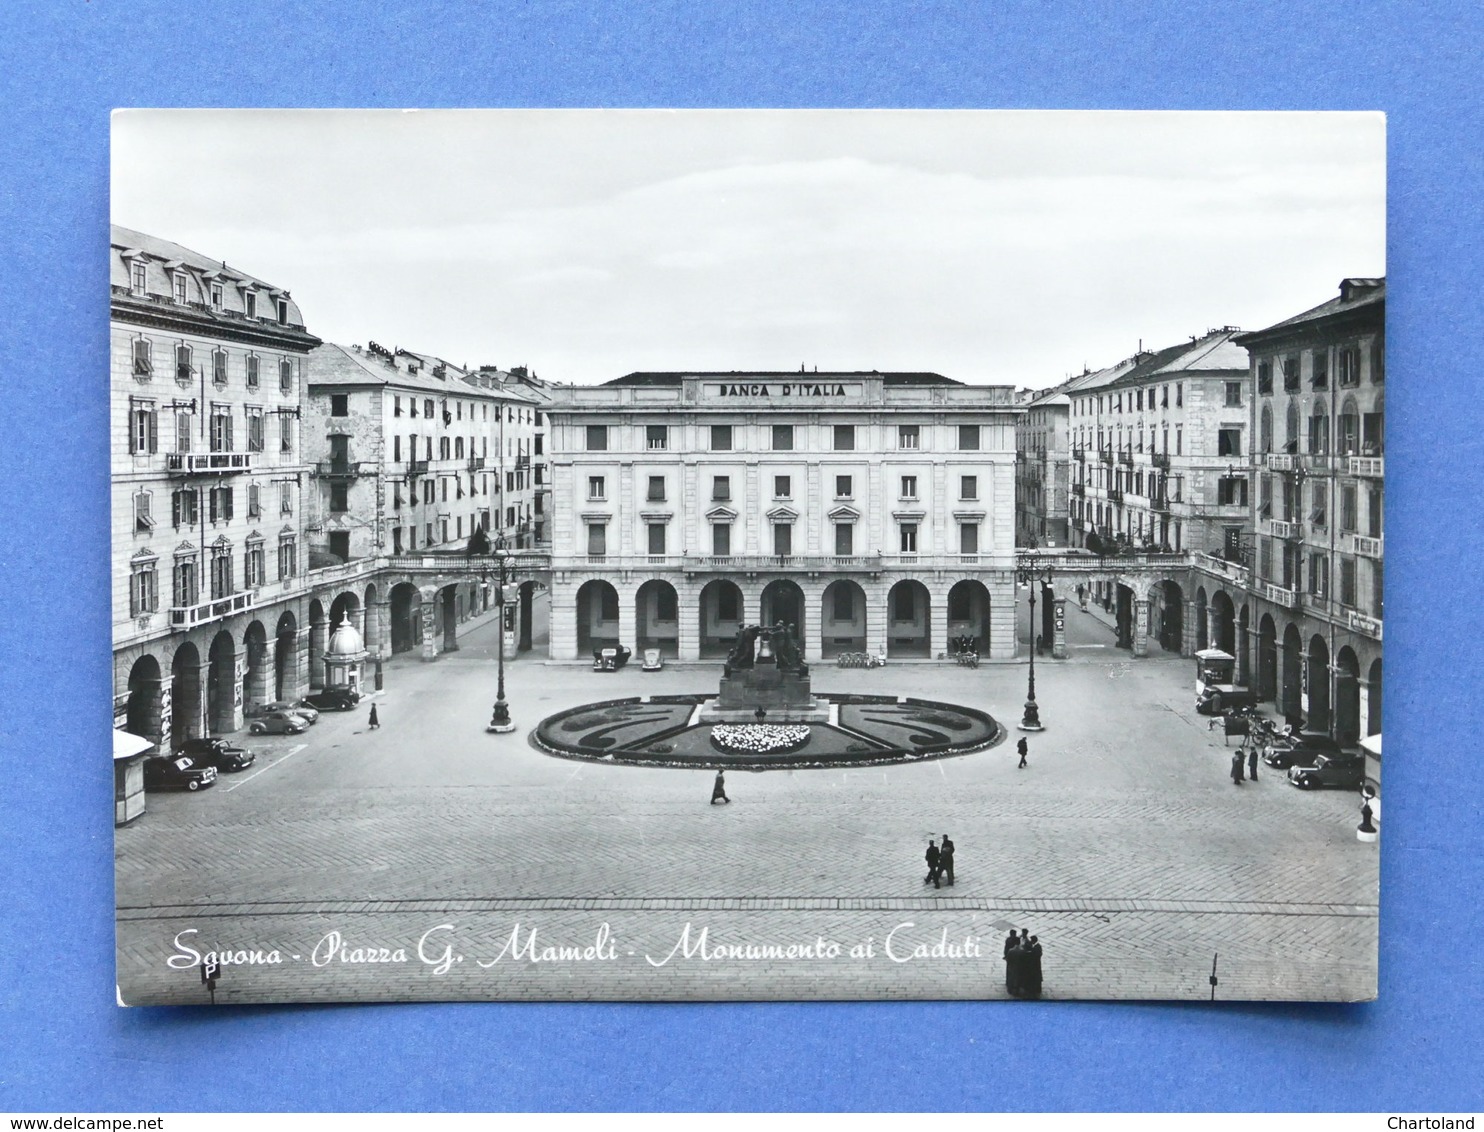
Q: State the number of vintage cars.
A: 10